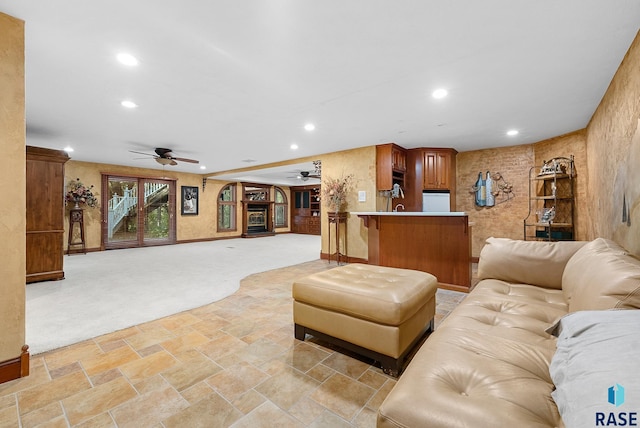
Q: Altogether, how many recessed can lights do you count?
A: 8